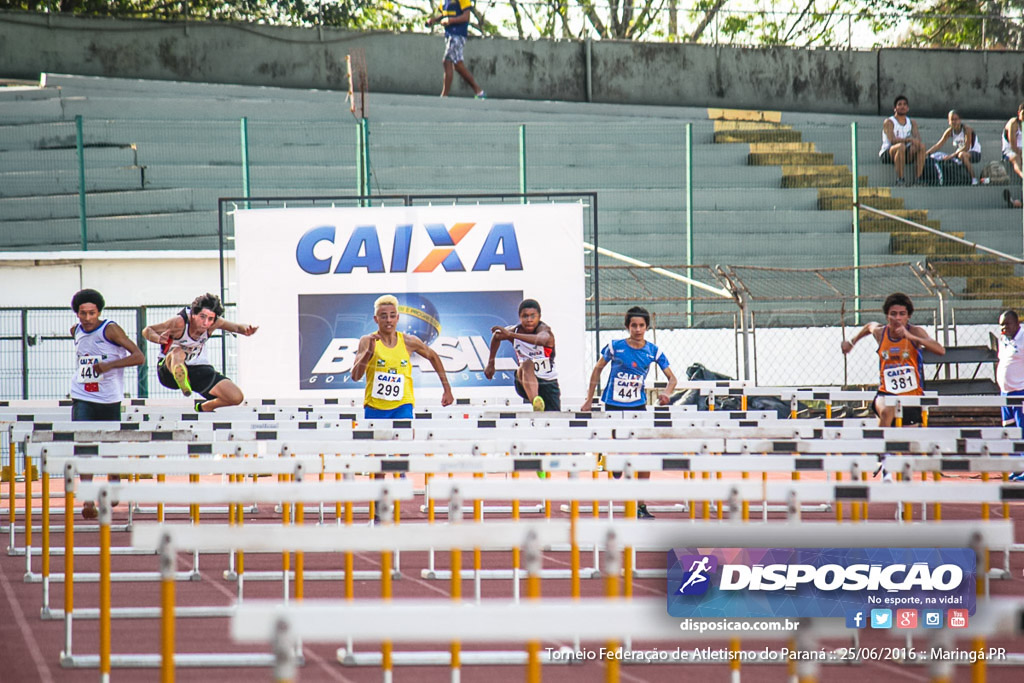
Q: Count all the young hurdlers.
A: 6